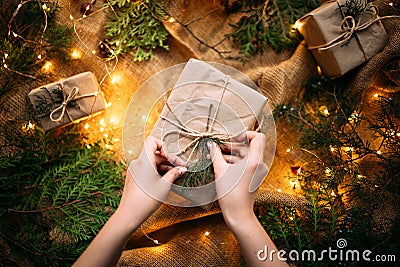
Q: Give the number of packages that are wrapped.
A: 3